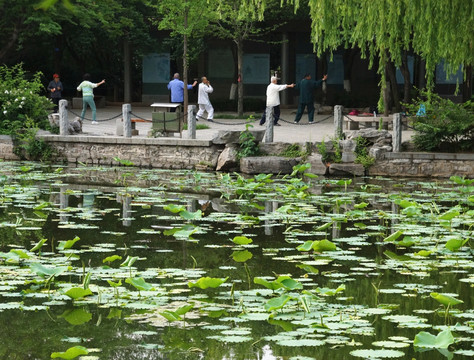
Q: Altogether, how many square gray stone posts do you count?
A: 6